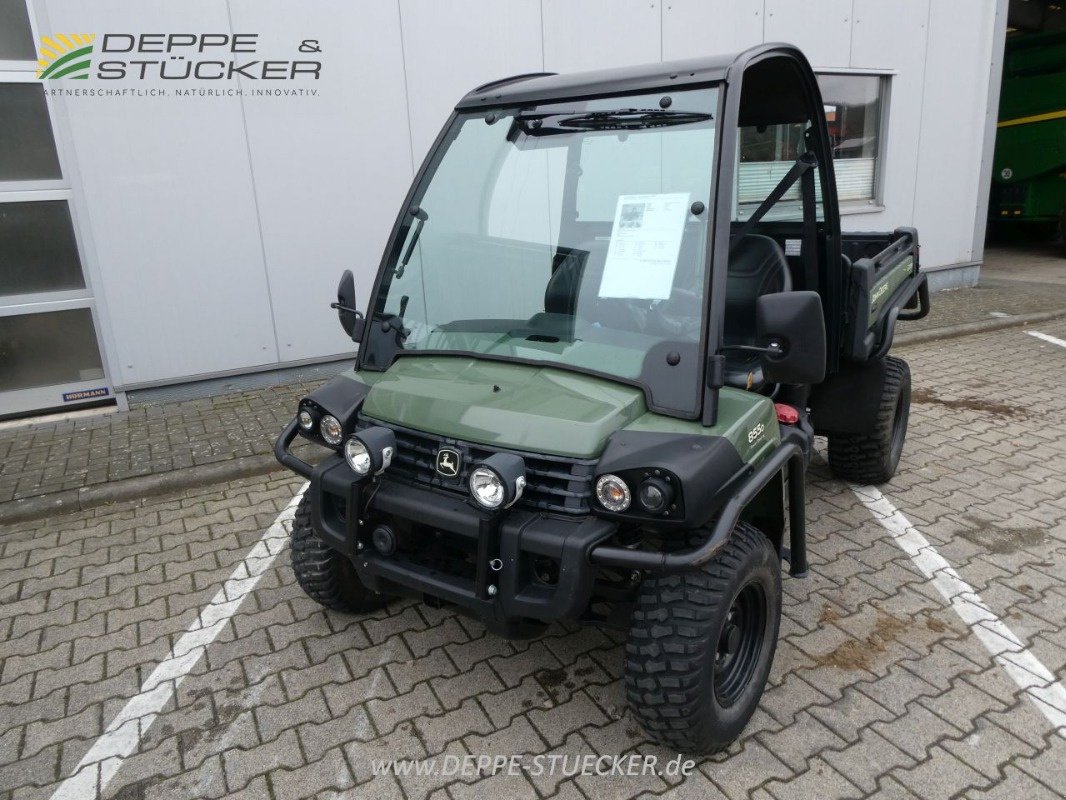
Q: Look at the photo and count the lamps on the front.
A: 6